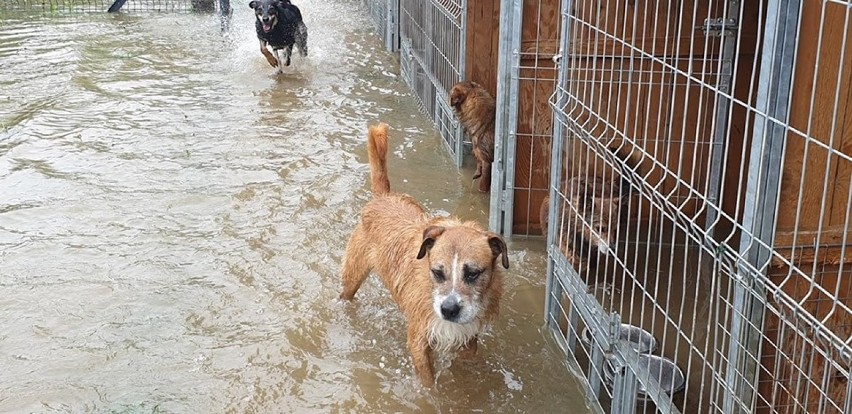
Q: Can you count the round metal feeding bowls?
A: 2